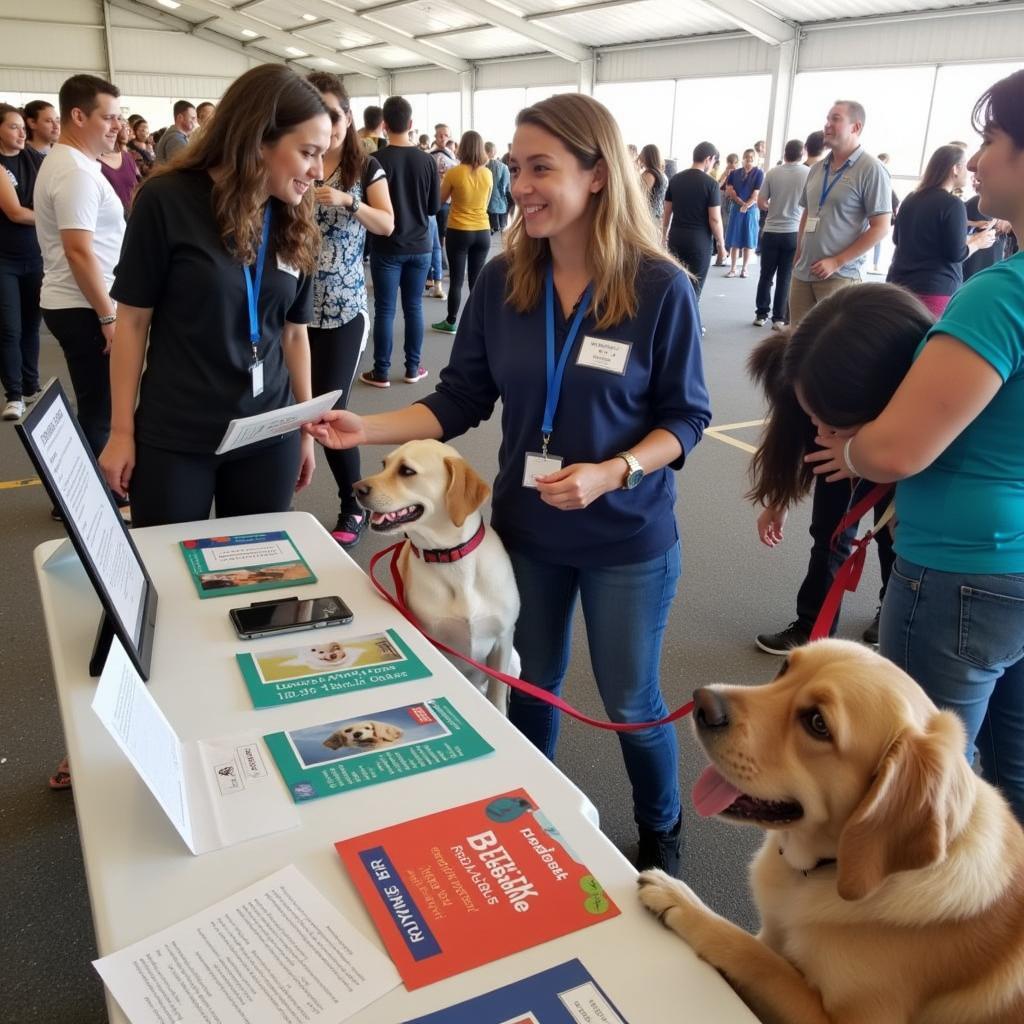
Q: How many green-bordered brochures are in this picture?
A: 3